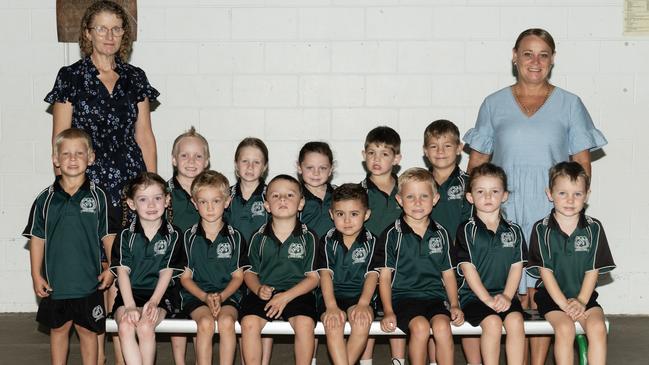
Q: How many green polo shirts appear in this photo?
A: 13